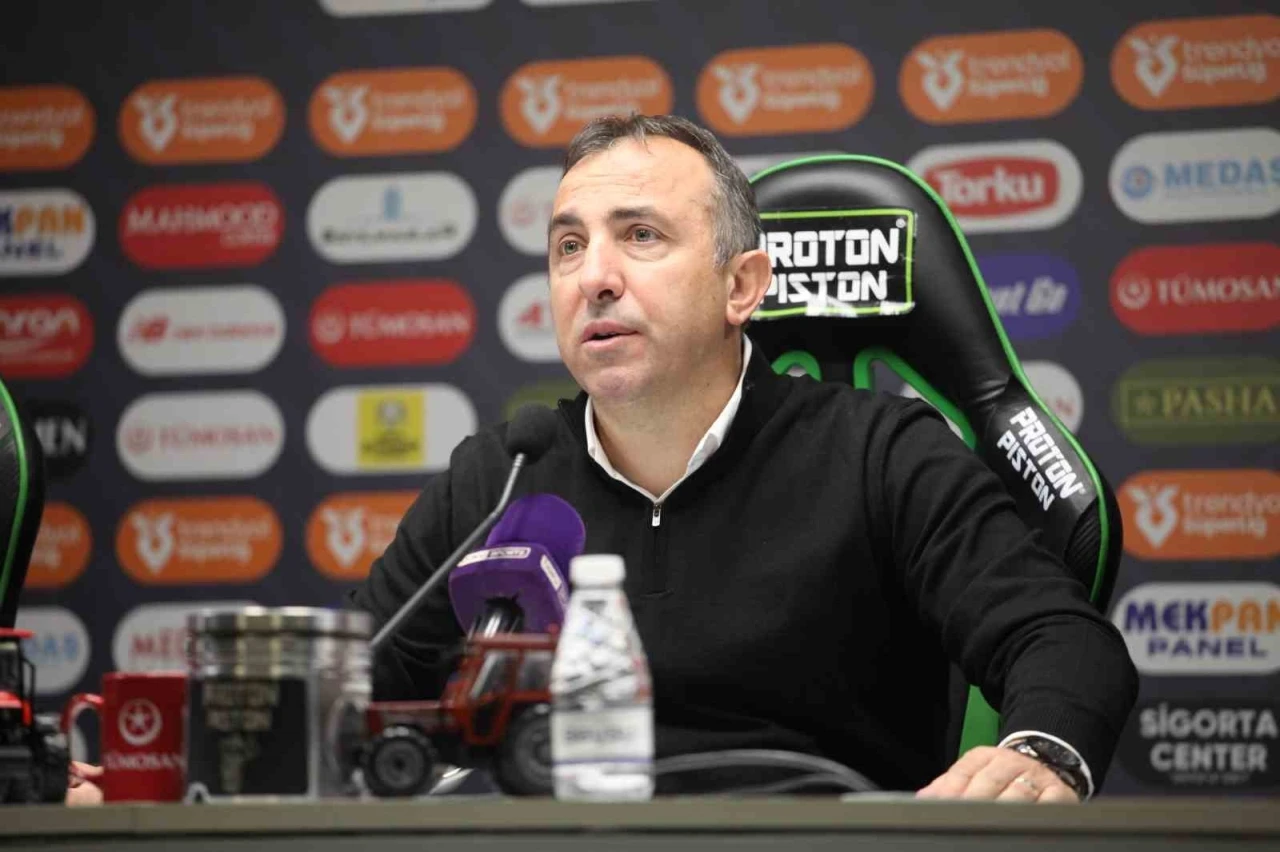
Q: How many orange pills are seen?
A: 11